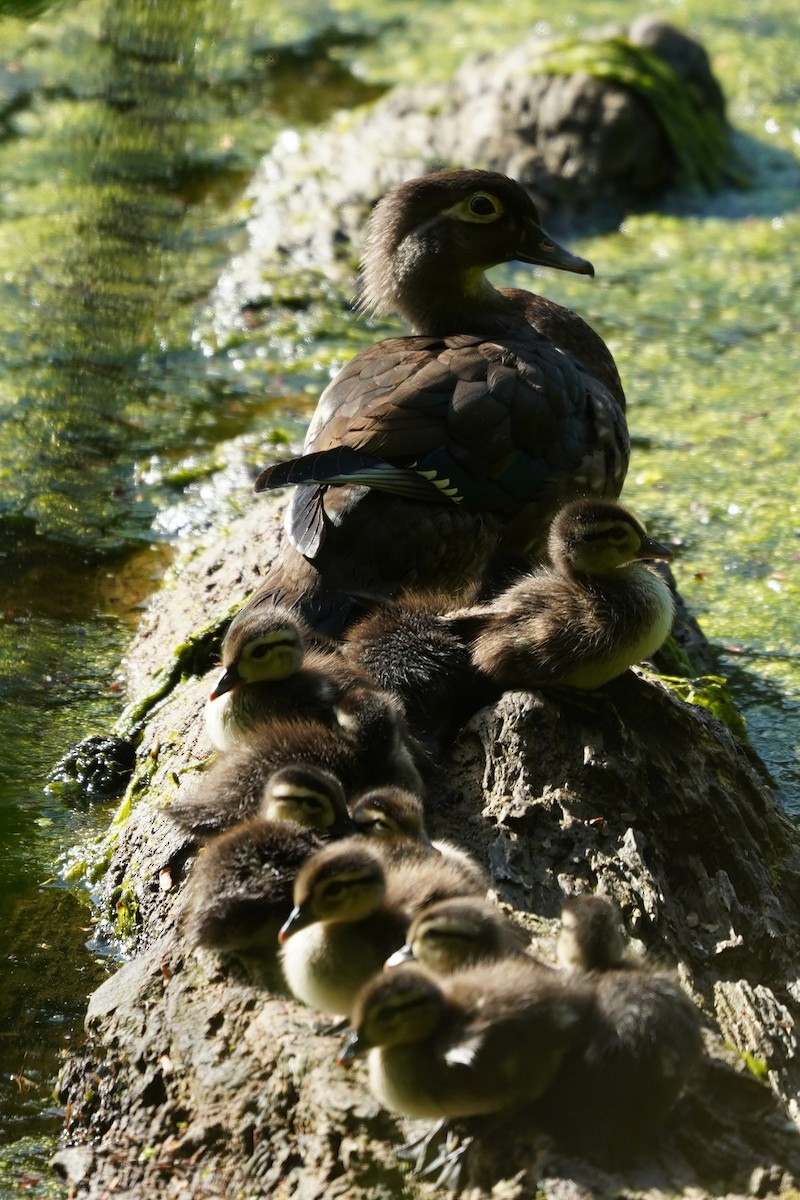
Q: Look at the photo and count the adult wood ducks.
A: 1